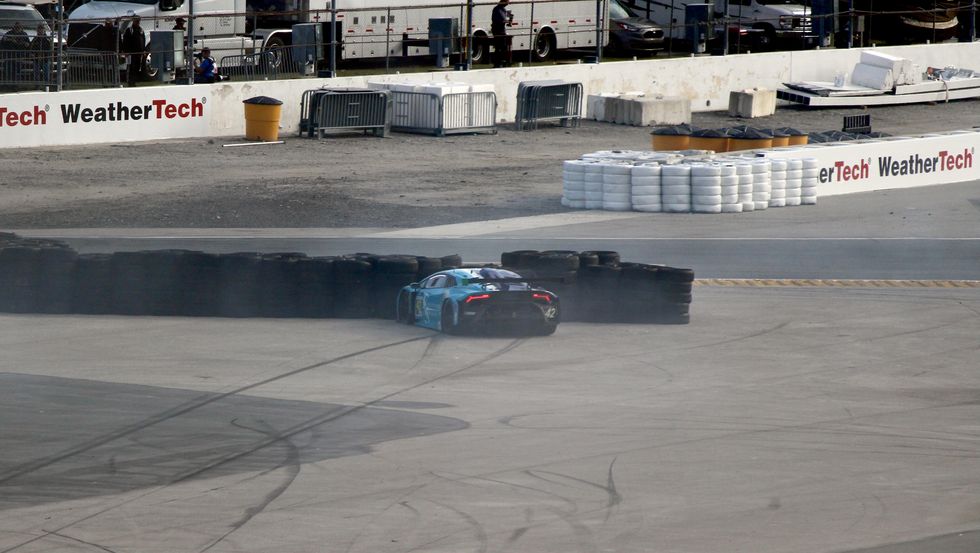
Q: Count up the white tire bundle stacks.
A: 12